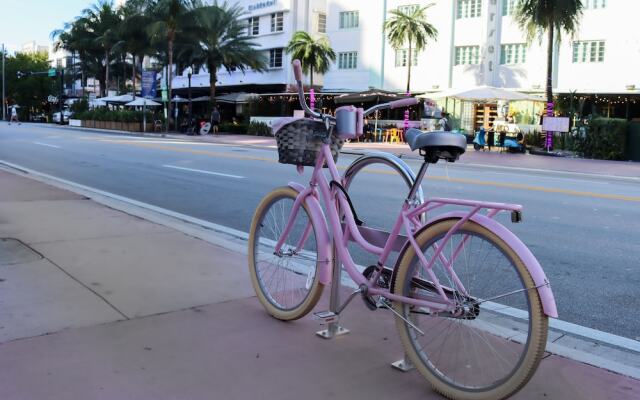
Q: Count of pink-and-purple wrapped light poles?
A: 3